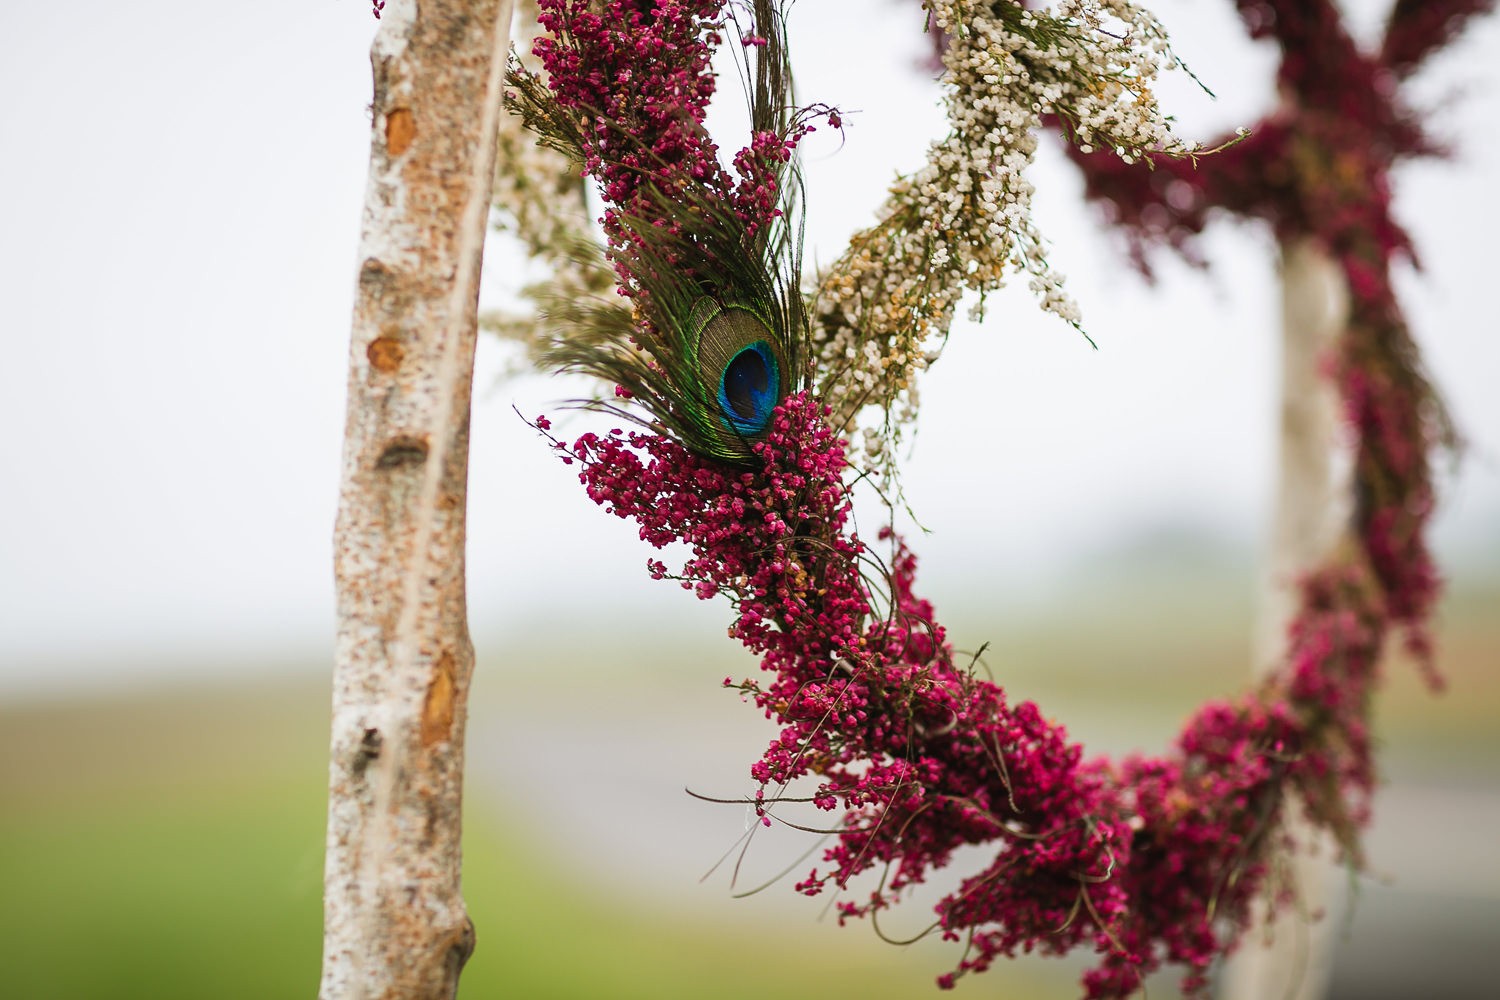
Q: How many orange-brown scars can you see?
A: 3